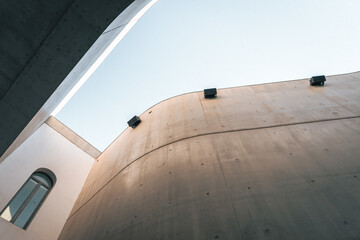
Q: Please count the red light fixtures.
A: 0